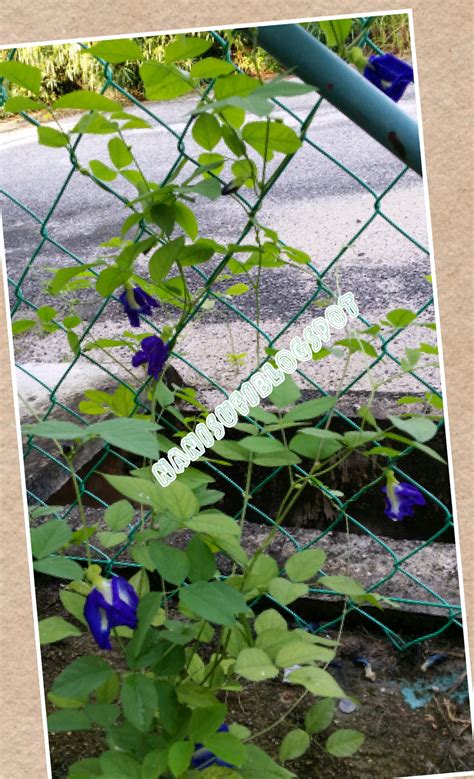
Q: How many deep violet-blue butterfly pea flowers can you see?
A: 6